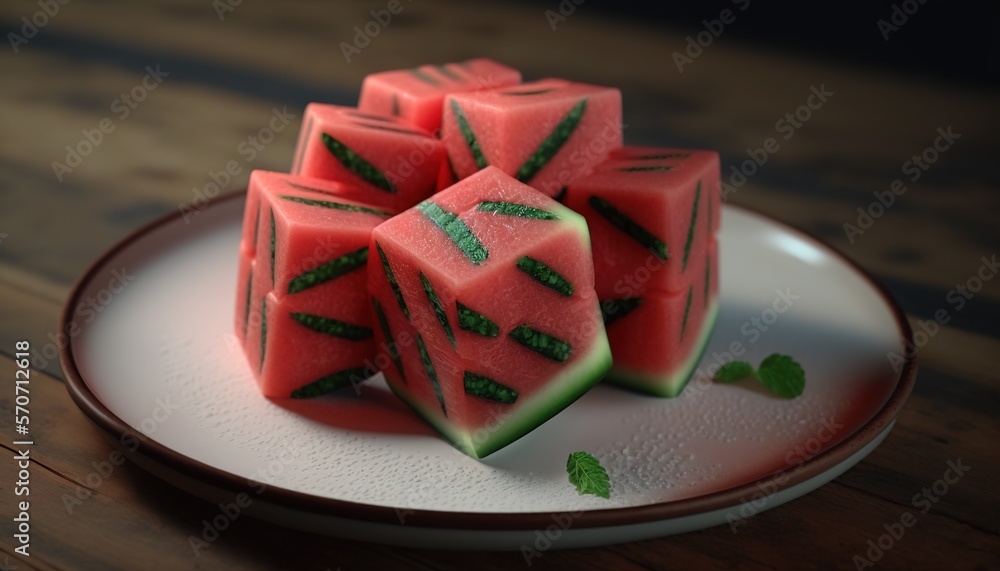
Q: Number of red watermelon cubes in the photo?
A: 6